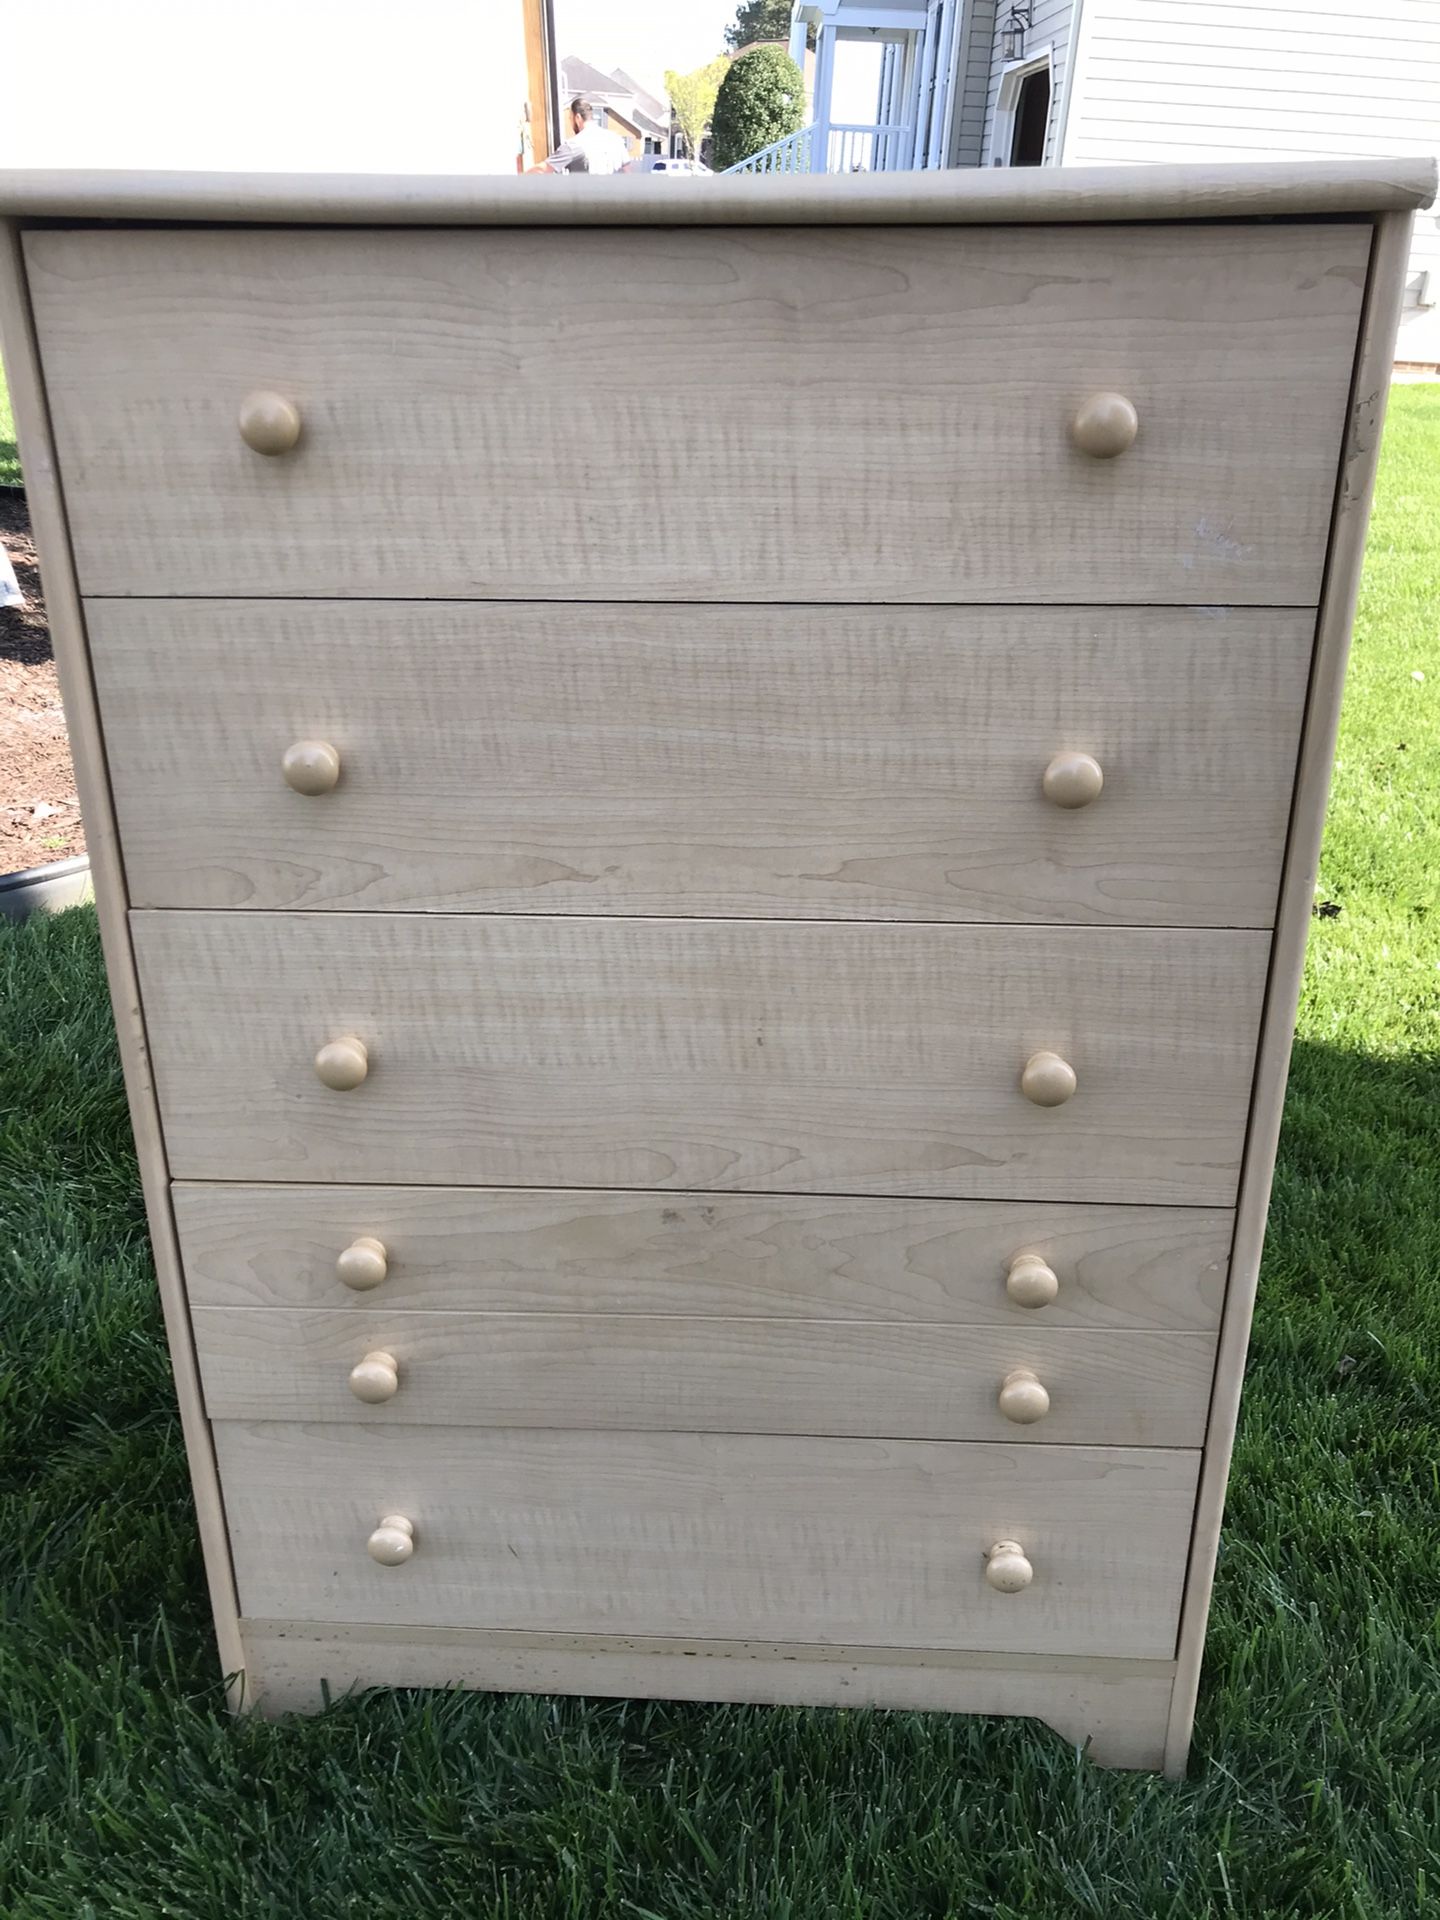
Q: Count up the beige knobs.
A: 12